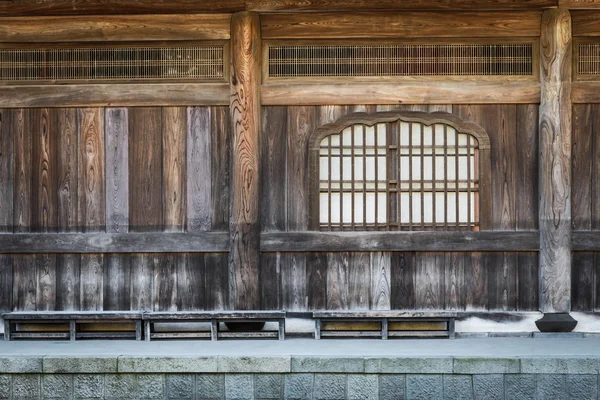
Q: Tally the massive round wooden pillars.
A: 2